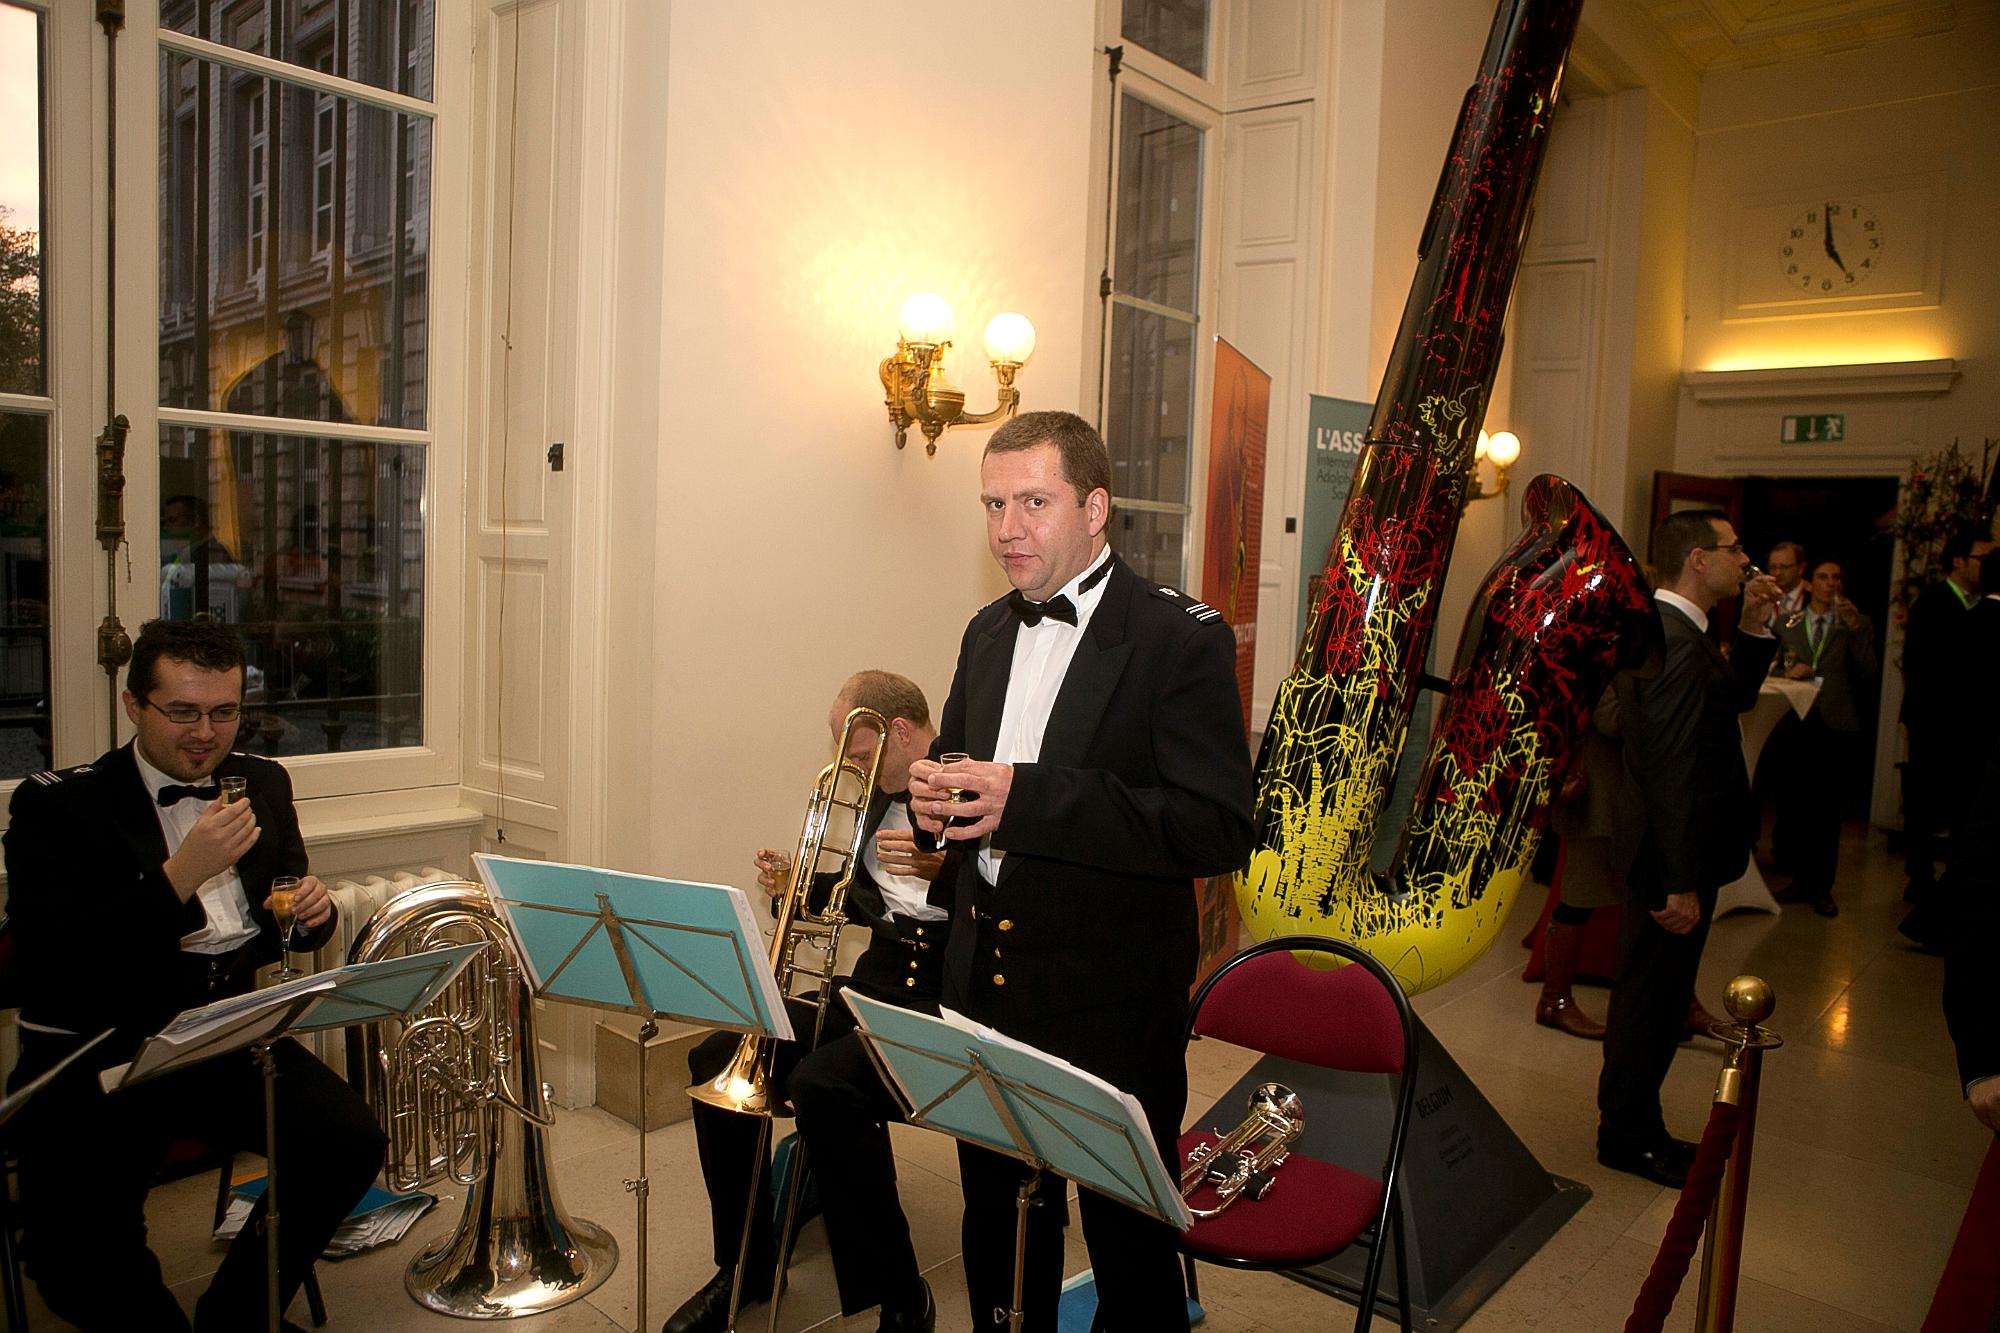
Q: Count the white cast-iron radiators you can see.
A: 1